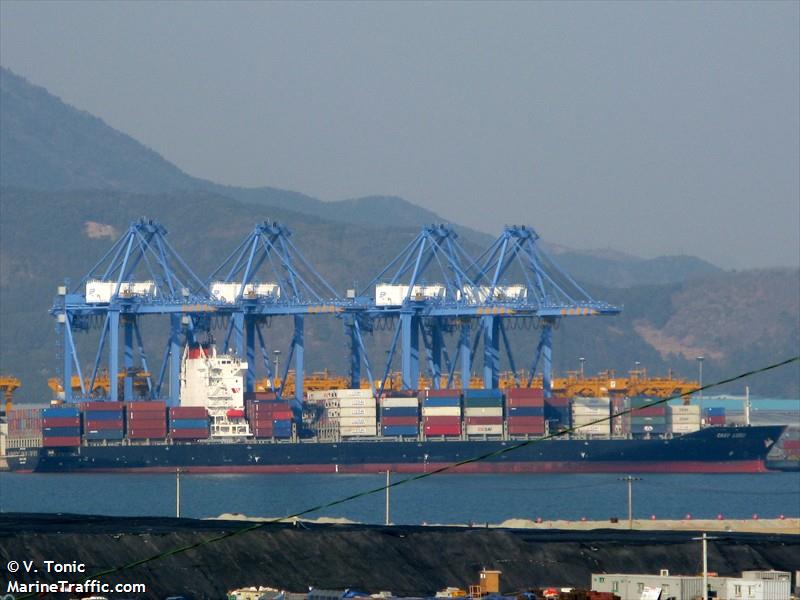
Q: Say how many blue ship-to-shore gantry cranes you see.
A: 4